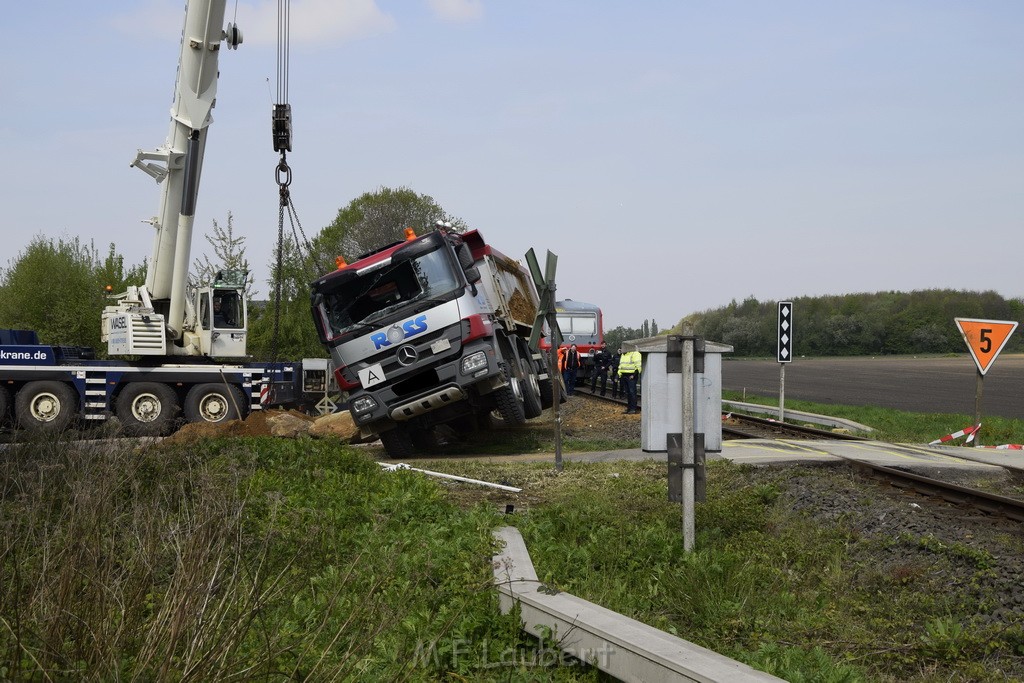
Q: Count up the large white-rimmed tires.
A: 3